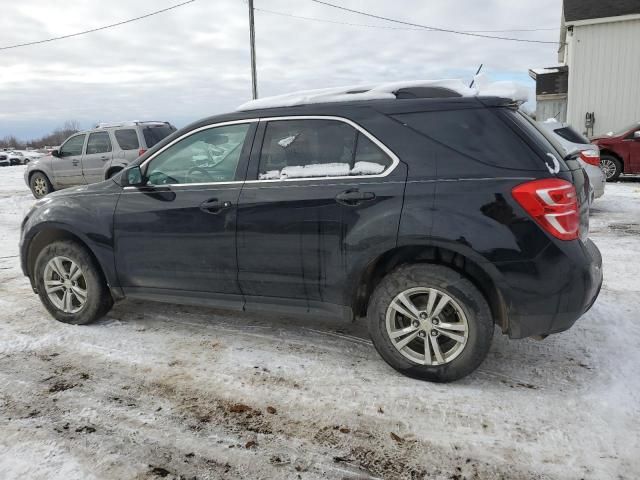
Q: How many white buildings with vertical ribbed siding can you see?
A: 1